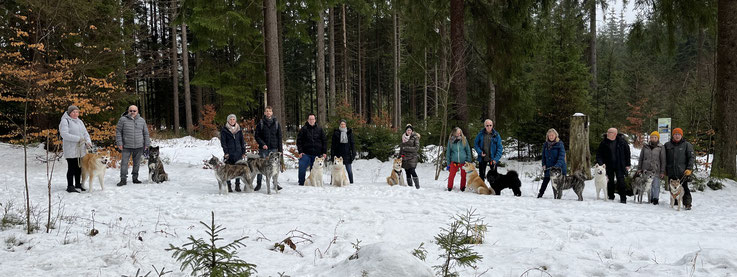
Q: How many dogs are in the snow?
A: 13